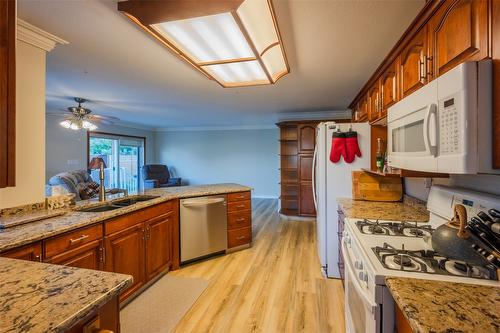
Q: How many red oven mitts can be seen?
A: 2